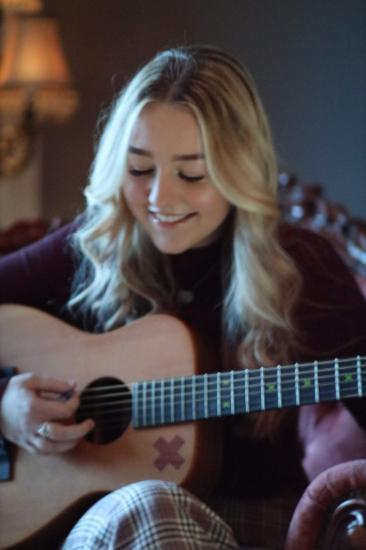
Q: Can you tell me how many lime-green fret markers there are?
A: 5